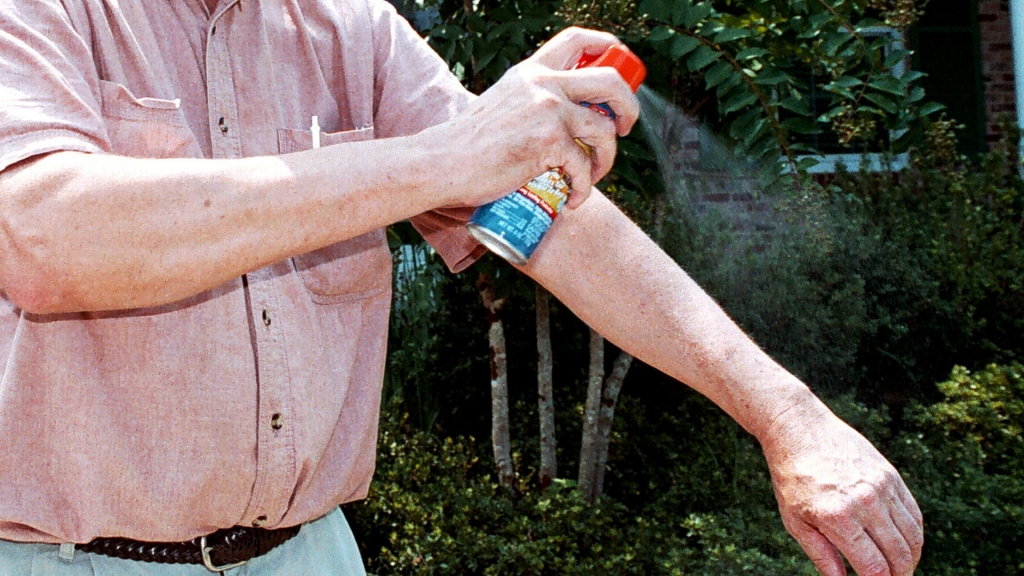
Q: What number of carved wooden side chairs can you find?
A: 0